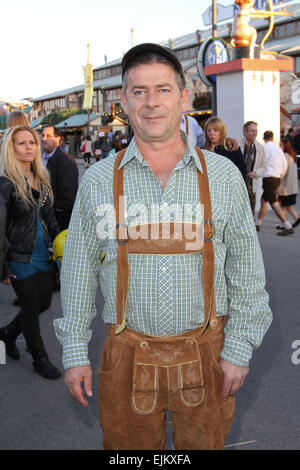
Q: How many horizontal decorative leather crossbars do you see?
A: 1